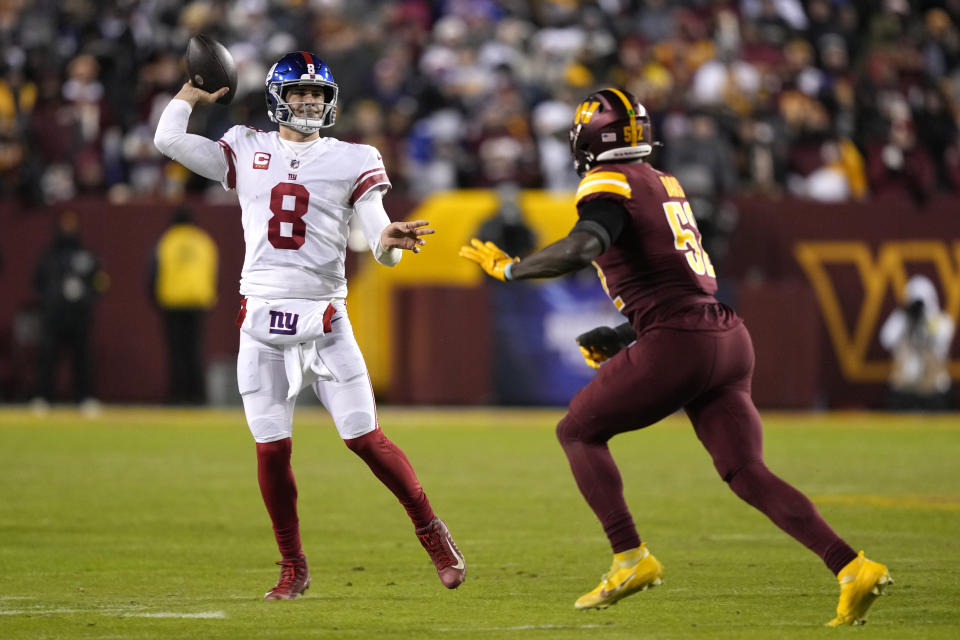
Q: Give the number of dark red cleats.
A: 2